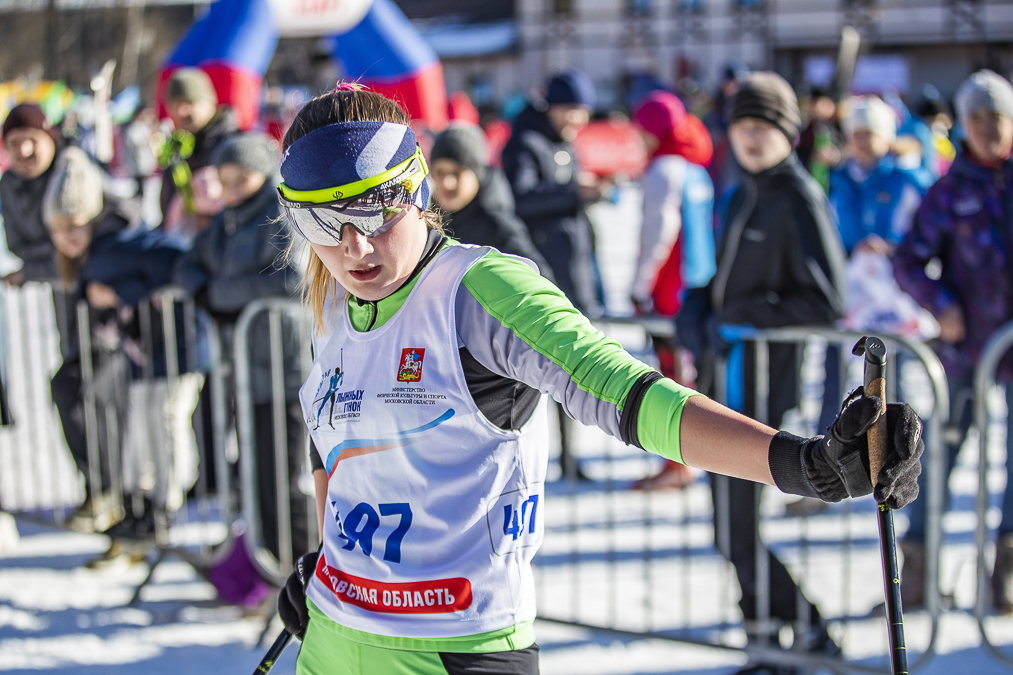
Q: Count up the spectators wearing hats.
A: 10